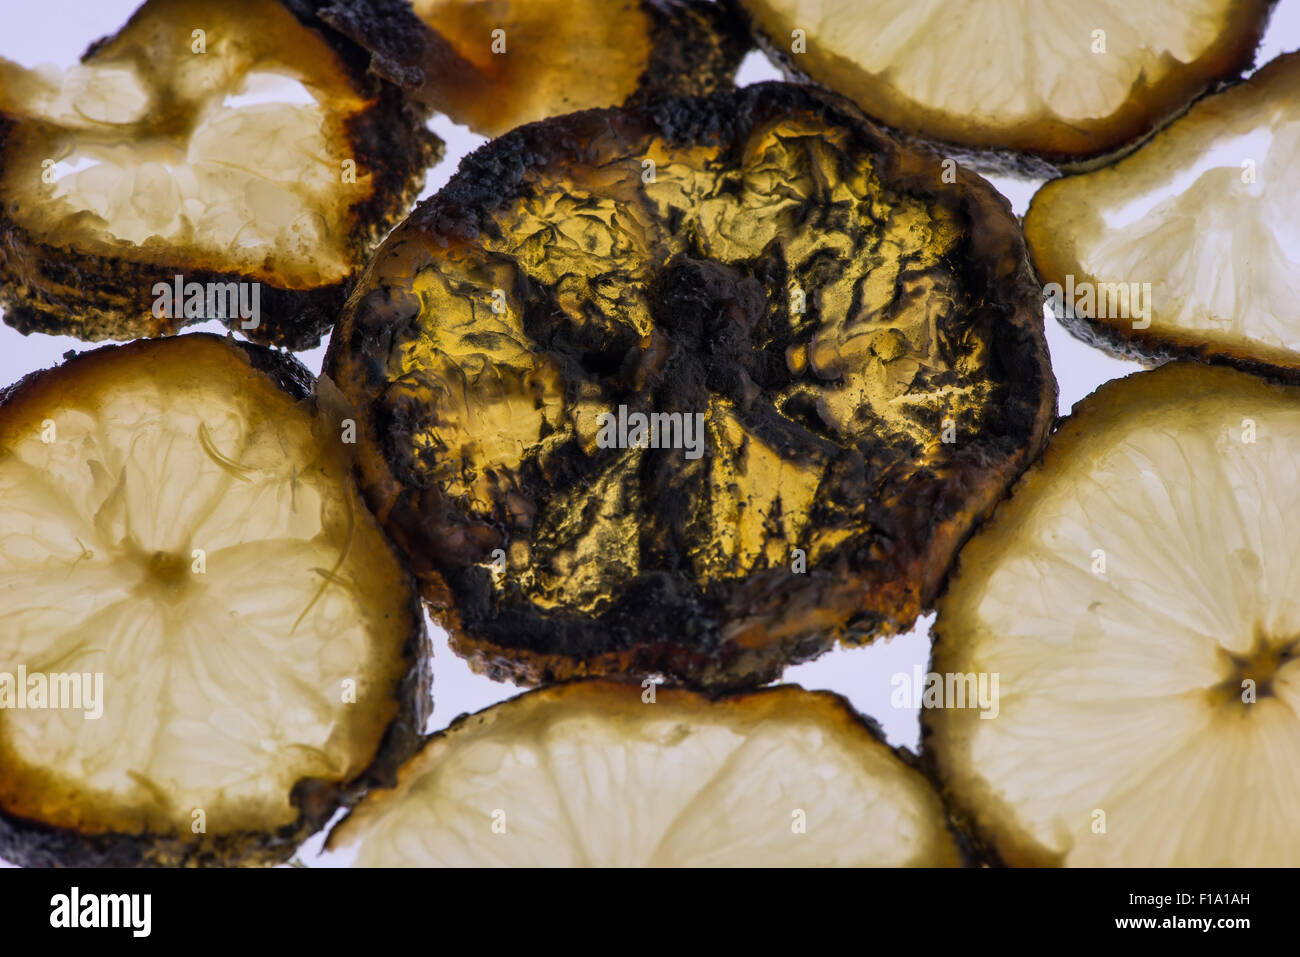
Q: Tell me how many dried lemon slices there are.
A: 8